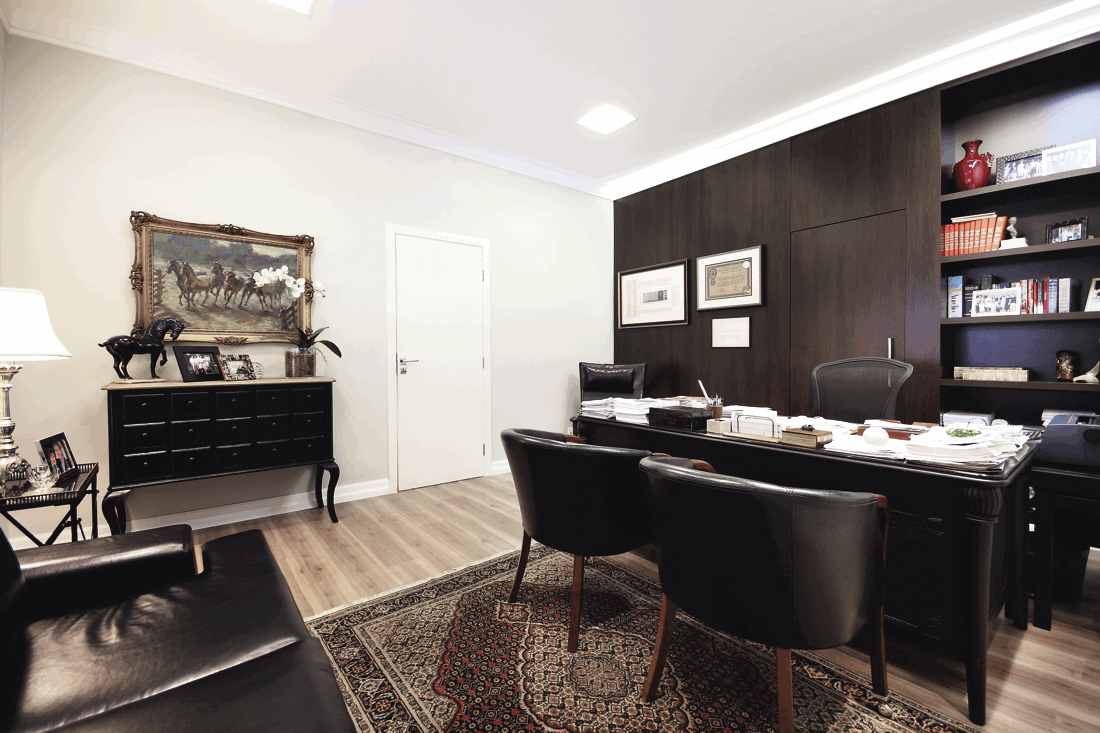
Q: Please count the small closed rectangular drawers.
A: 15